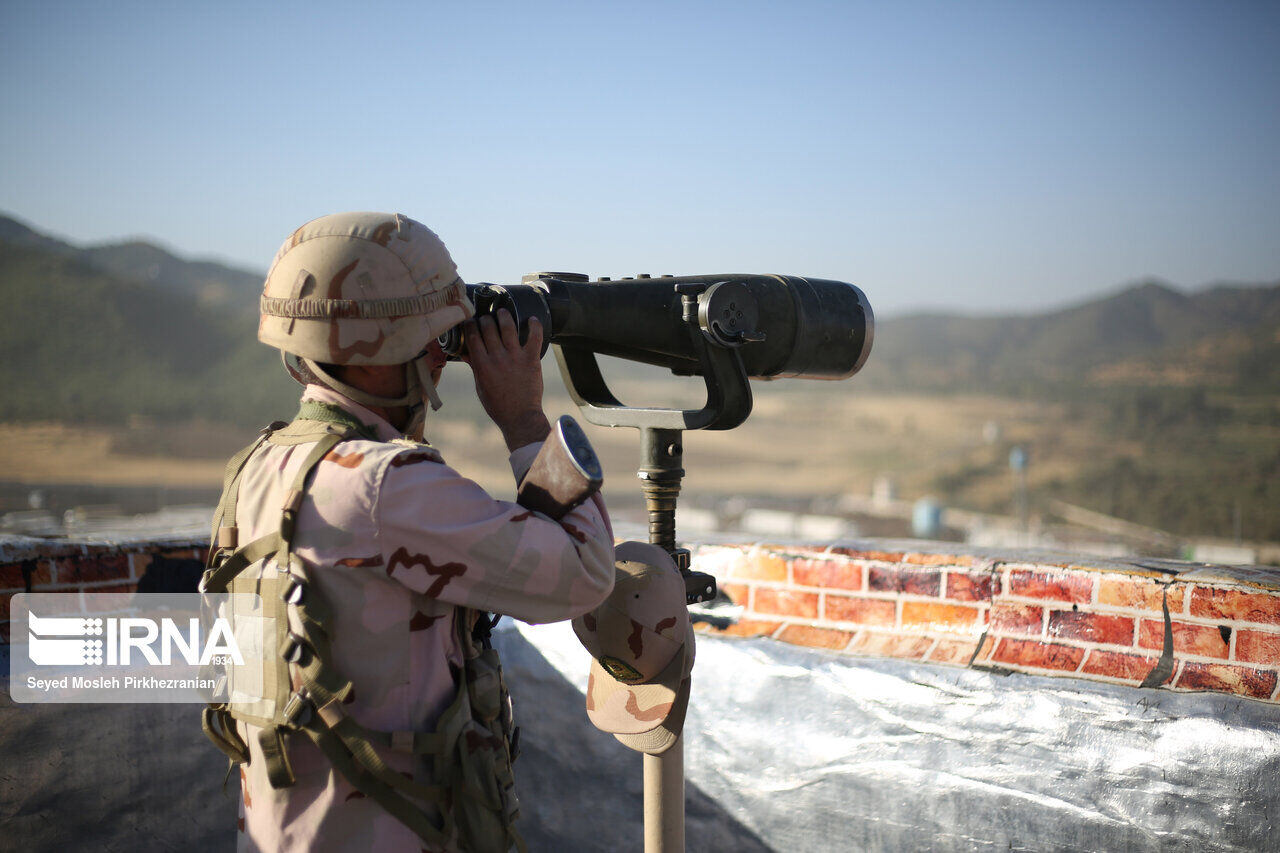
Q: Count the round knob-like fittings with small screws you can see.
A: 1